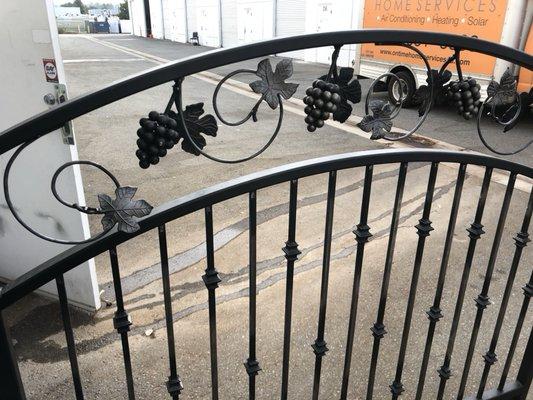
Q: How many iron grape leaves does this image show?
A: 7